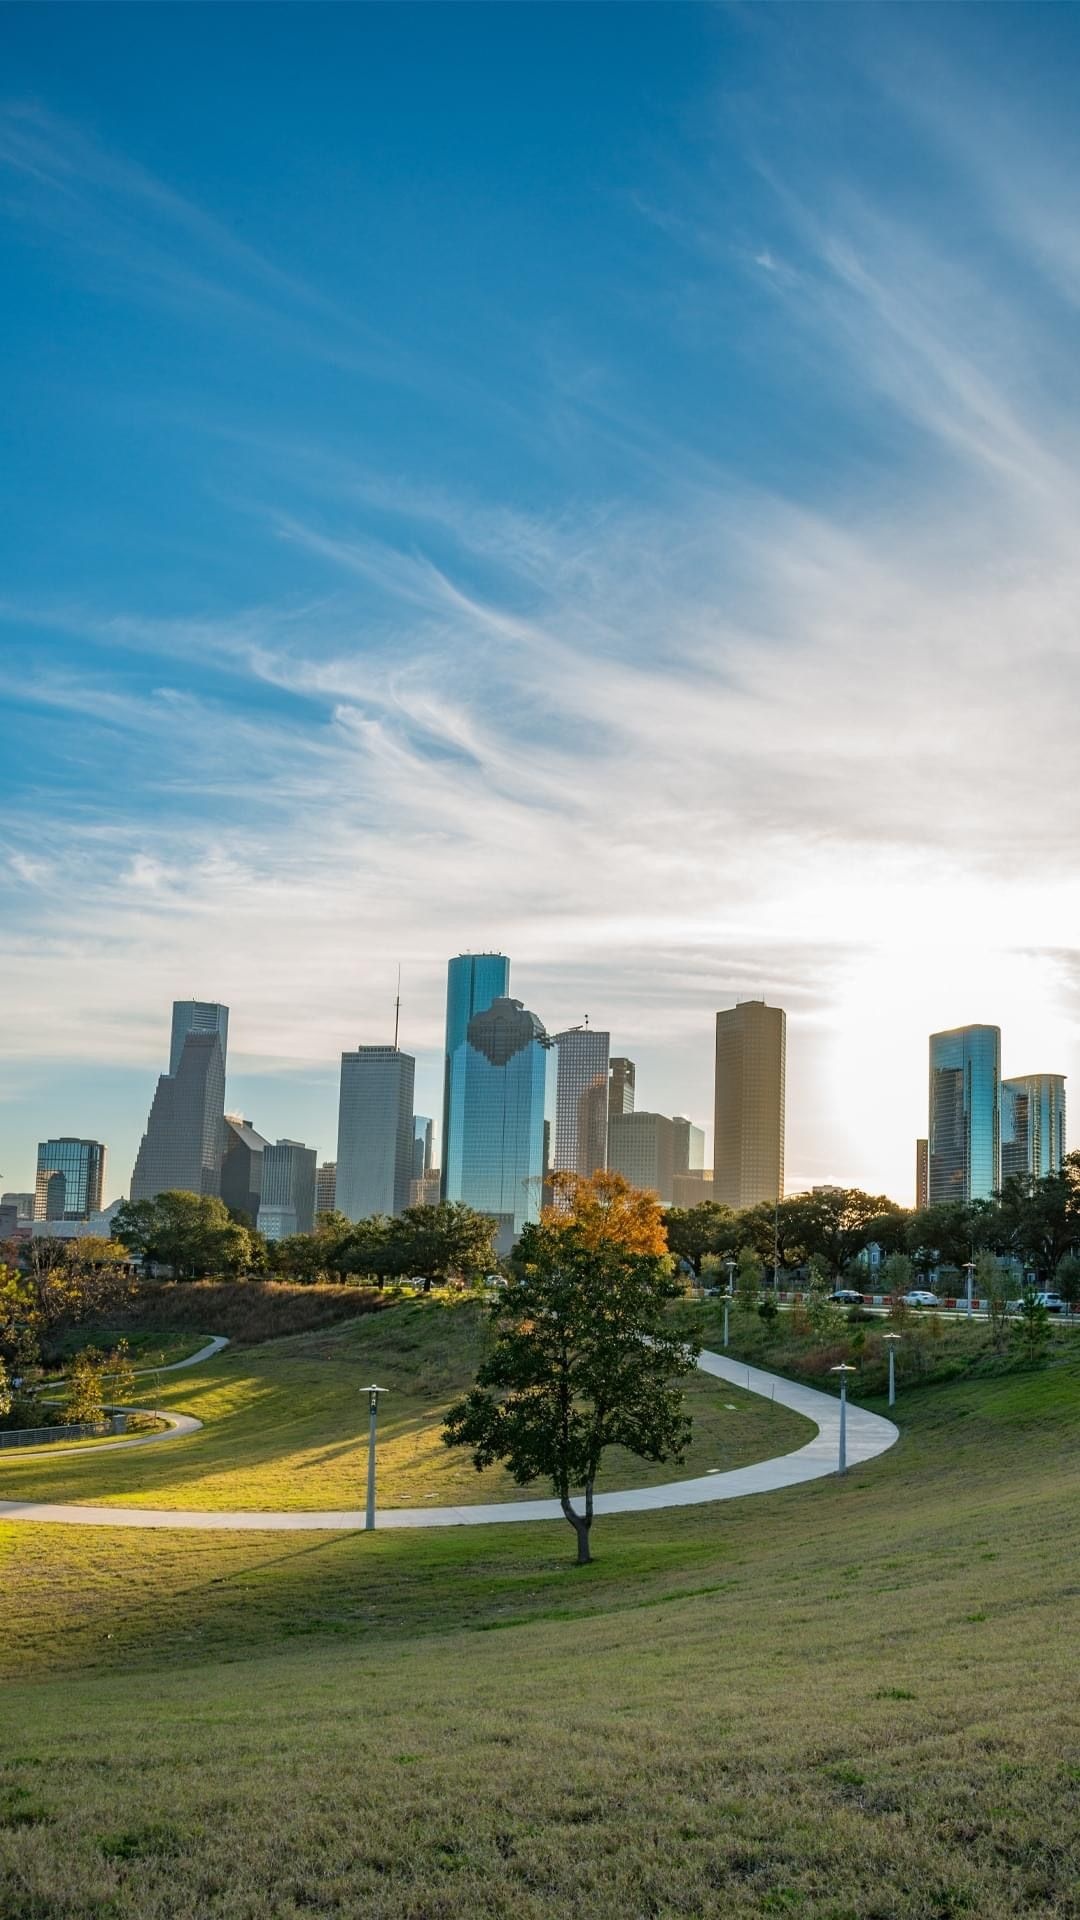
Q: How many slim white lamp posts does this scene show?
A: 6